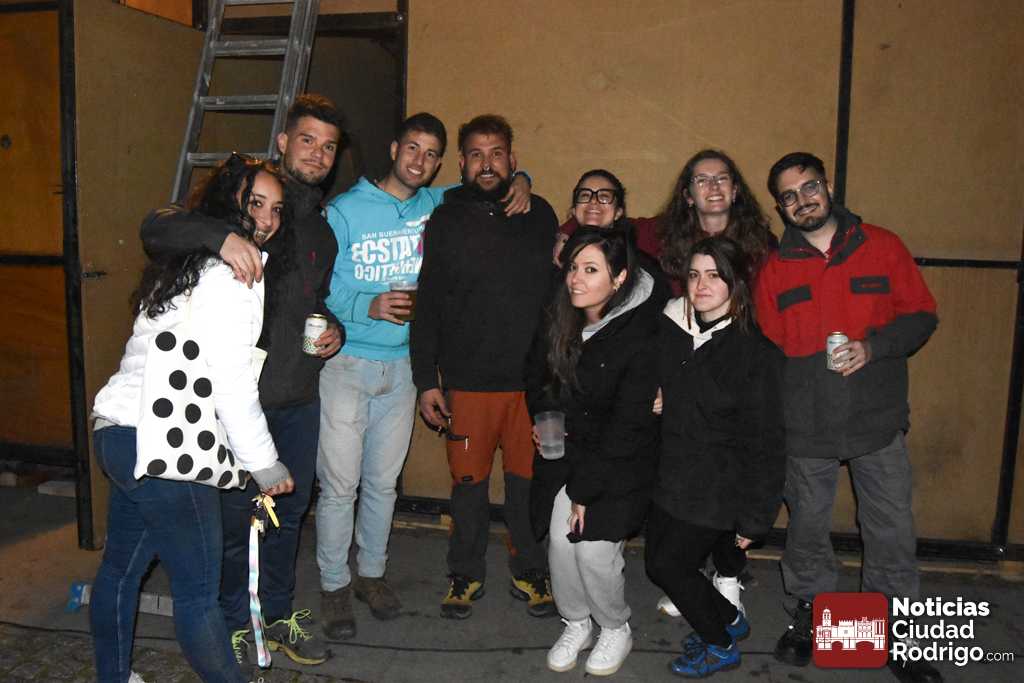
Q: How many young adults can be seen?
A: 9